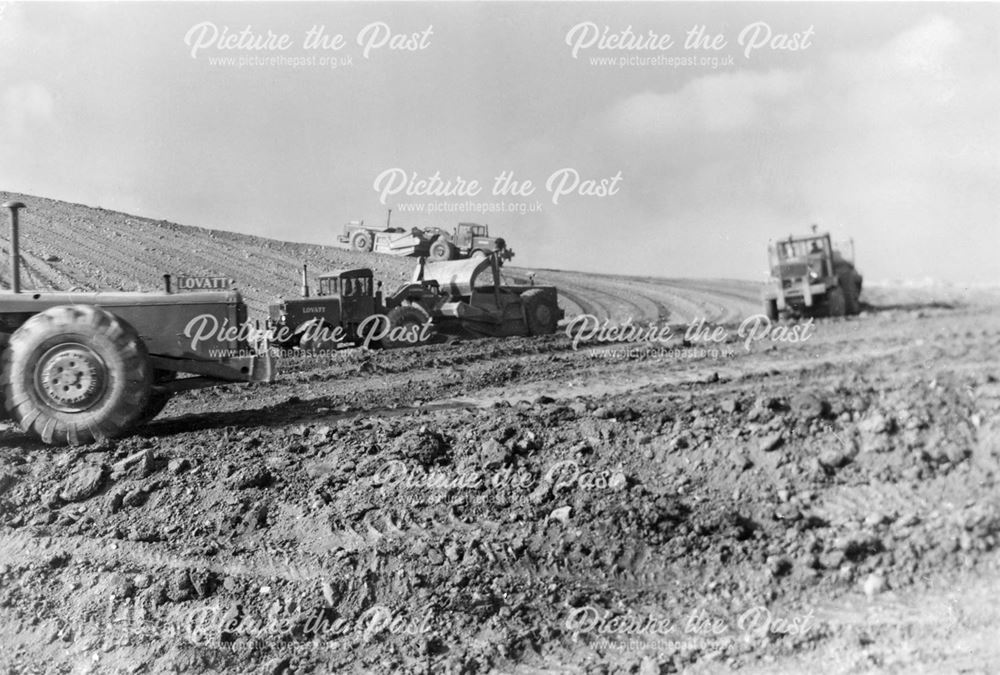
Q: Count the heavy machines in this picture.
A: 4